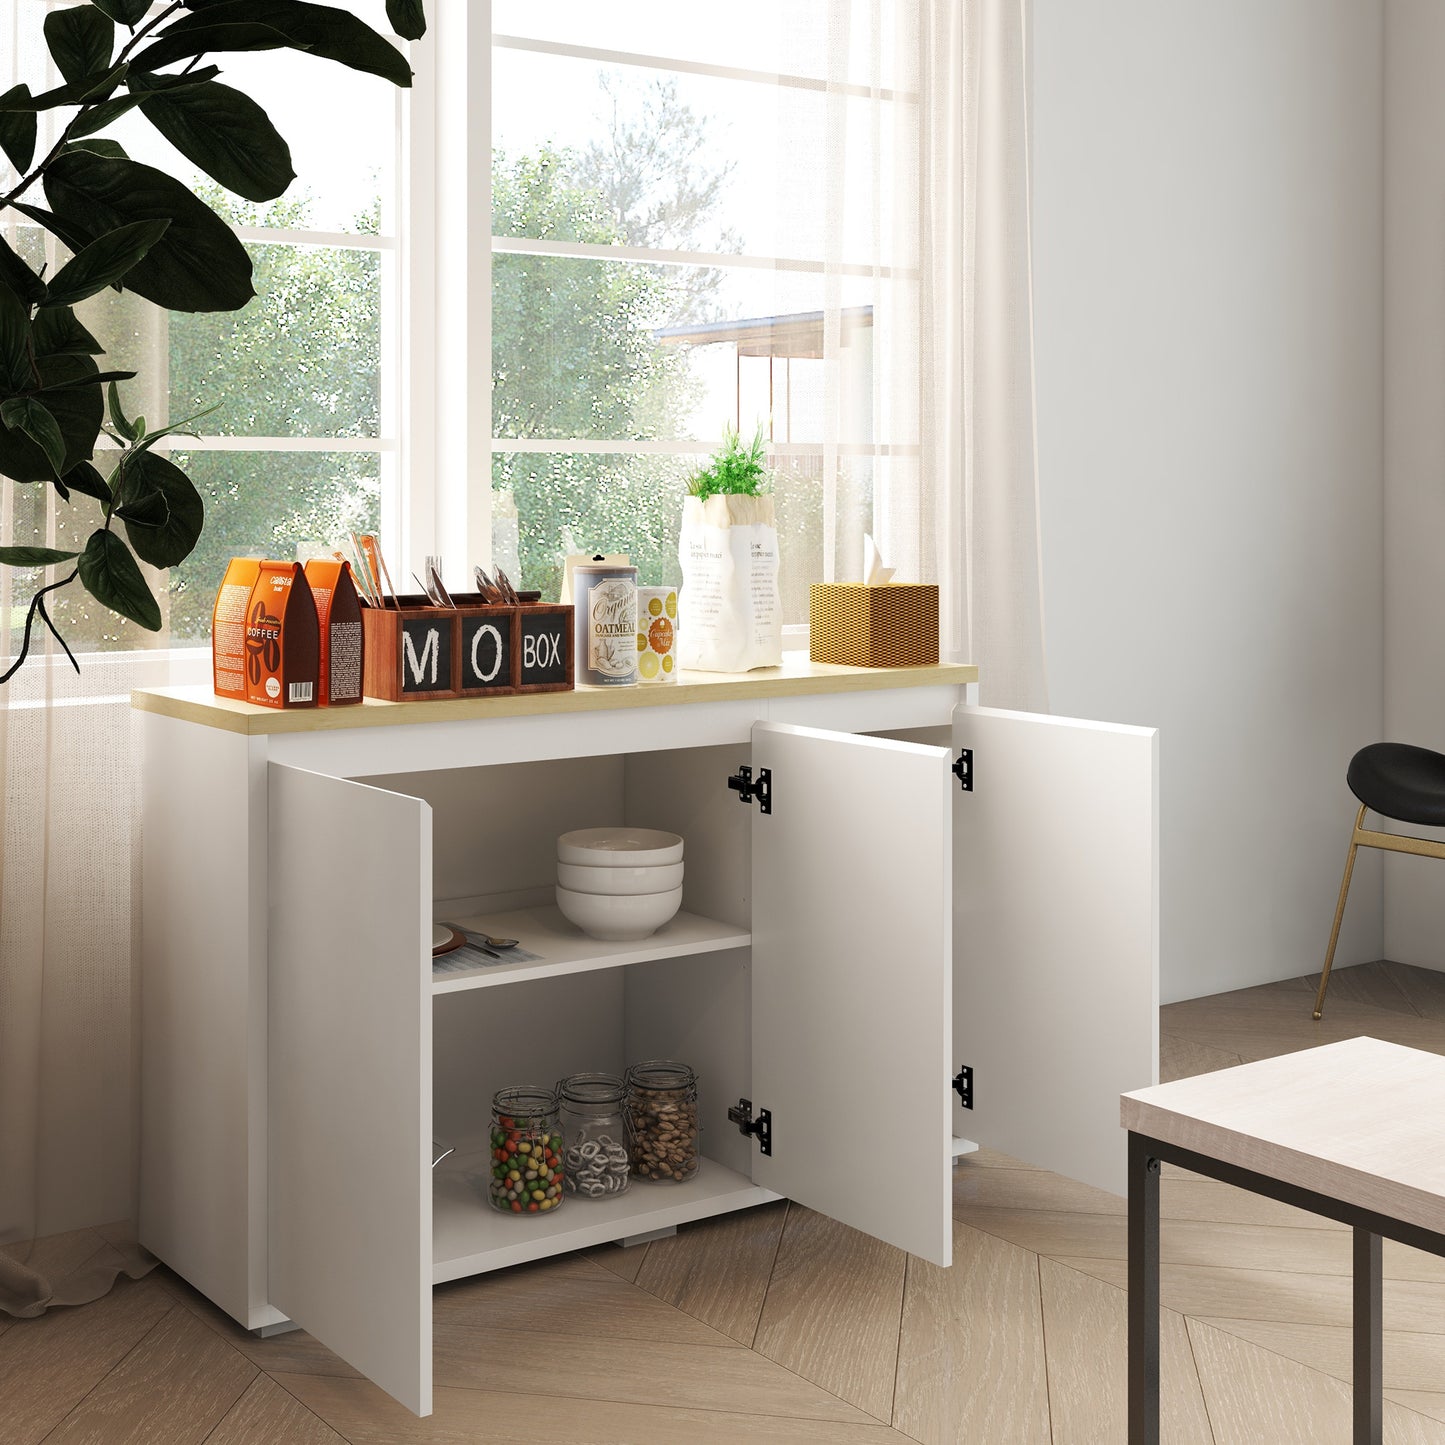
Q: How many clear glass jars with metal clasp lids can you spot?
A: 3